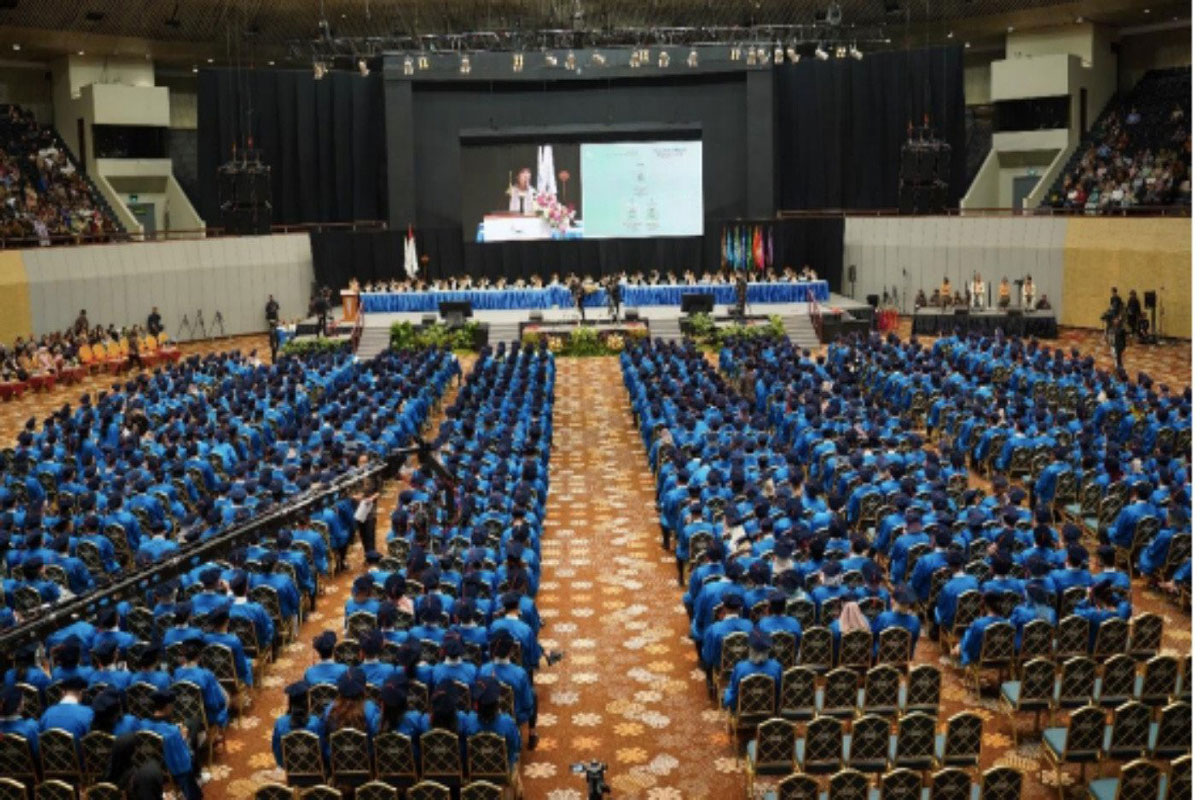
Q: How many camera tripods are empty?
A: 3